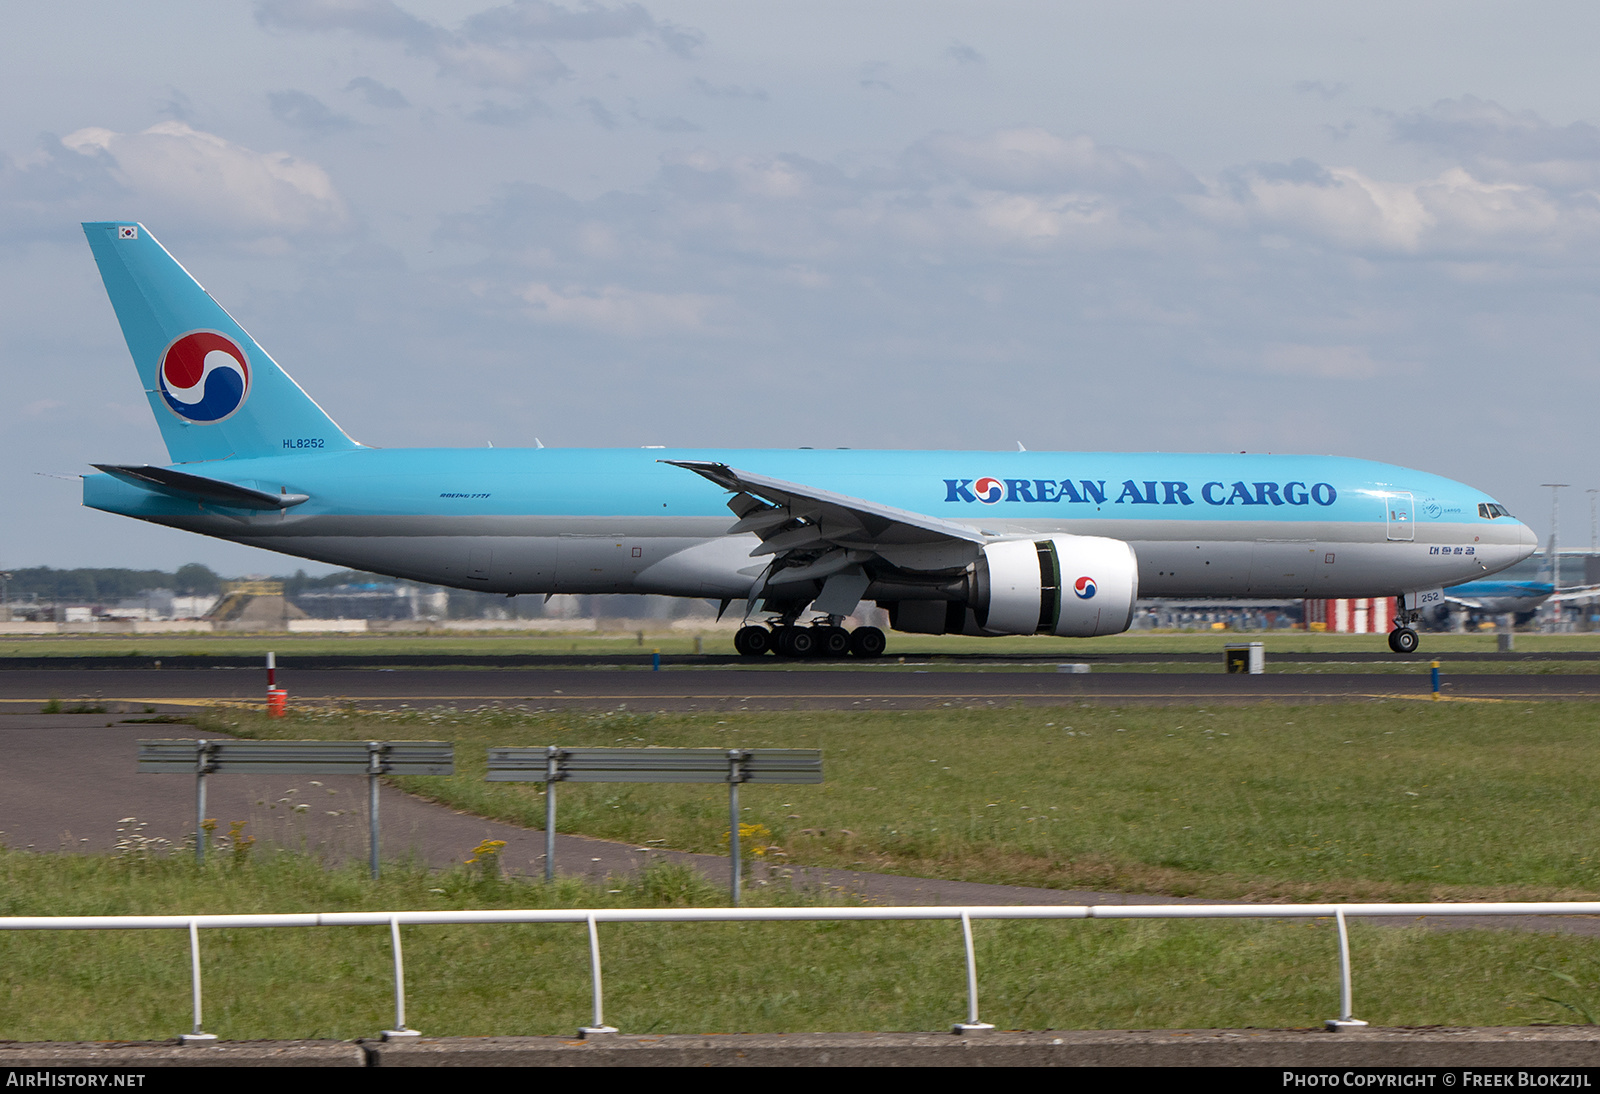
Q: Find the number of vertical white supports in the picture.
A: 5